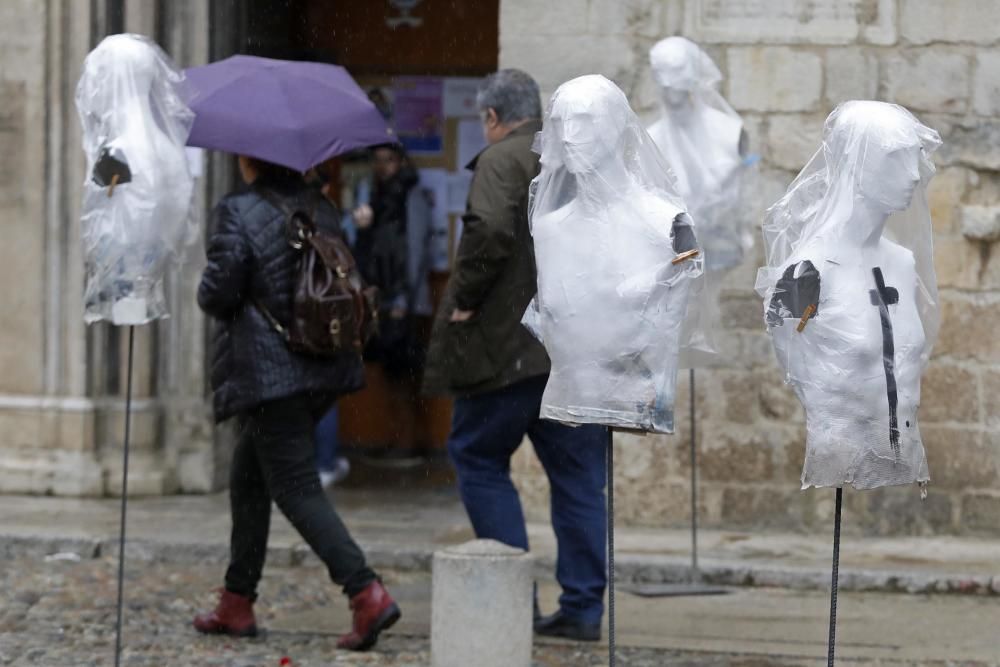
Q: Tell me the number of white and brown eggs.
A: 0